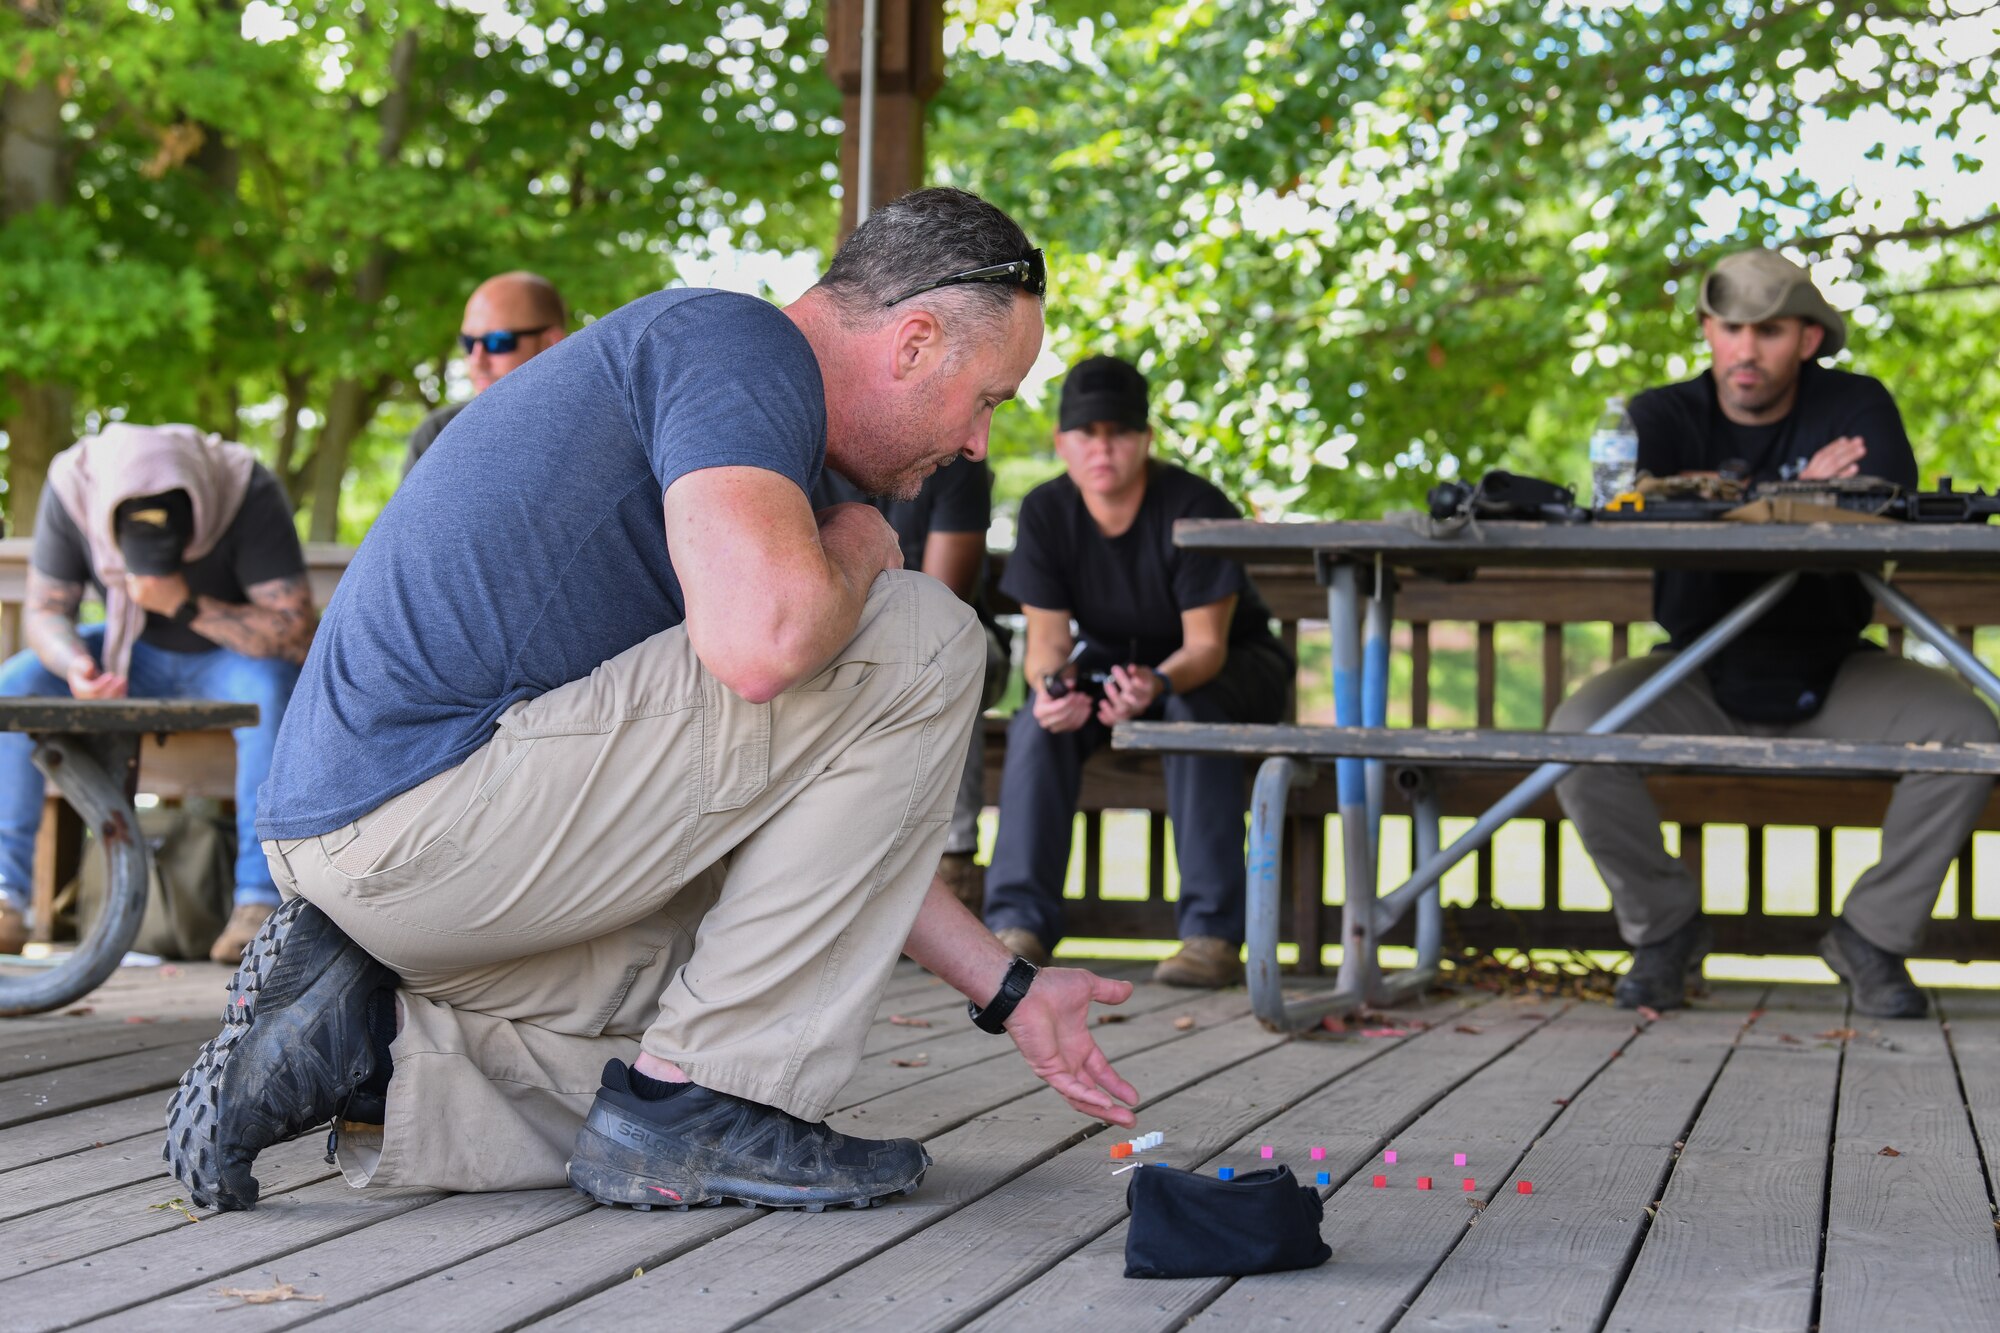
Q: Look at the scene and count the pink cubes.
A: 4